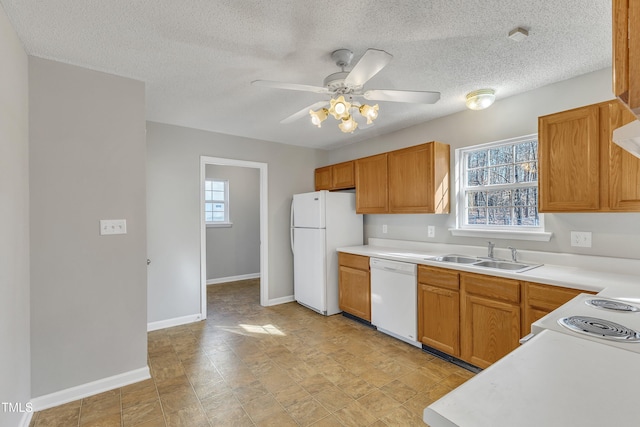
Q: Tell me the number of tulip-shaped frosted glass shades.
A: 4